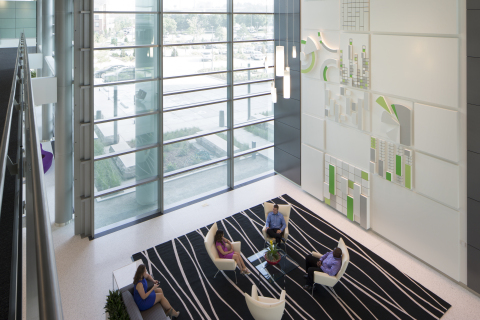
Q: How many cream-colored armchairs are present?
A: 4